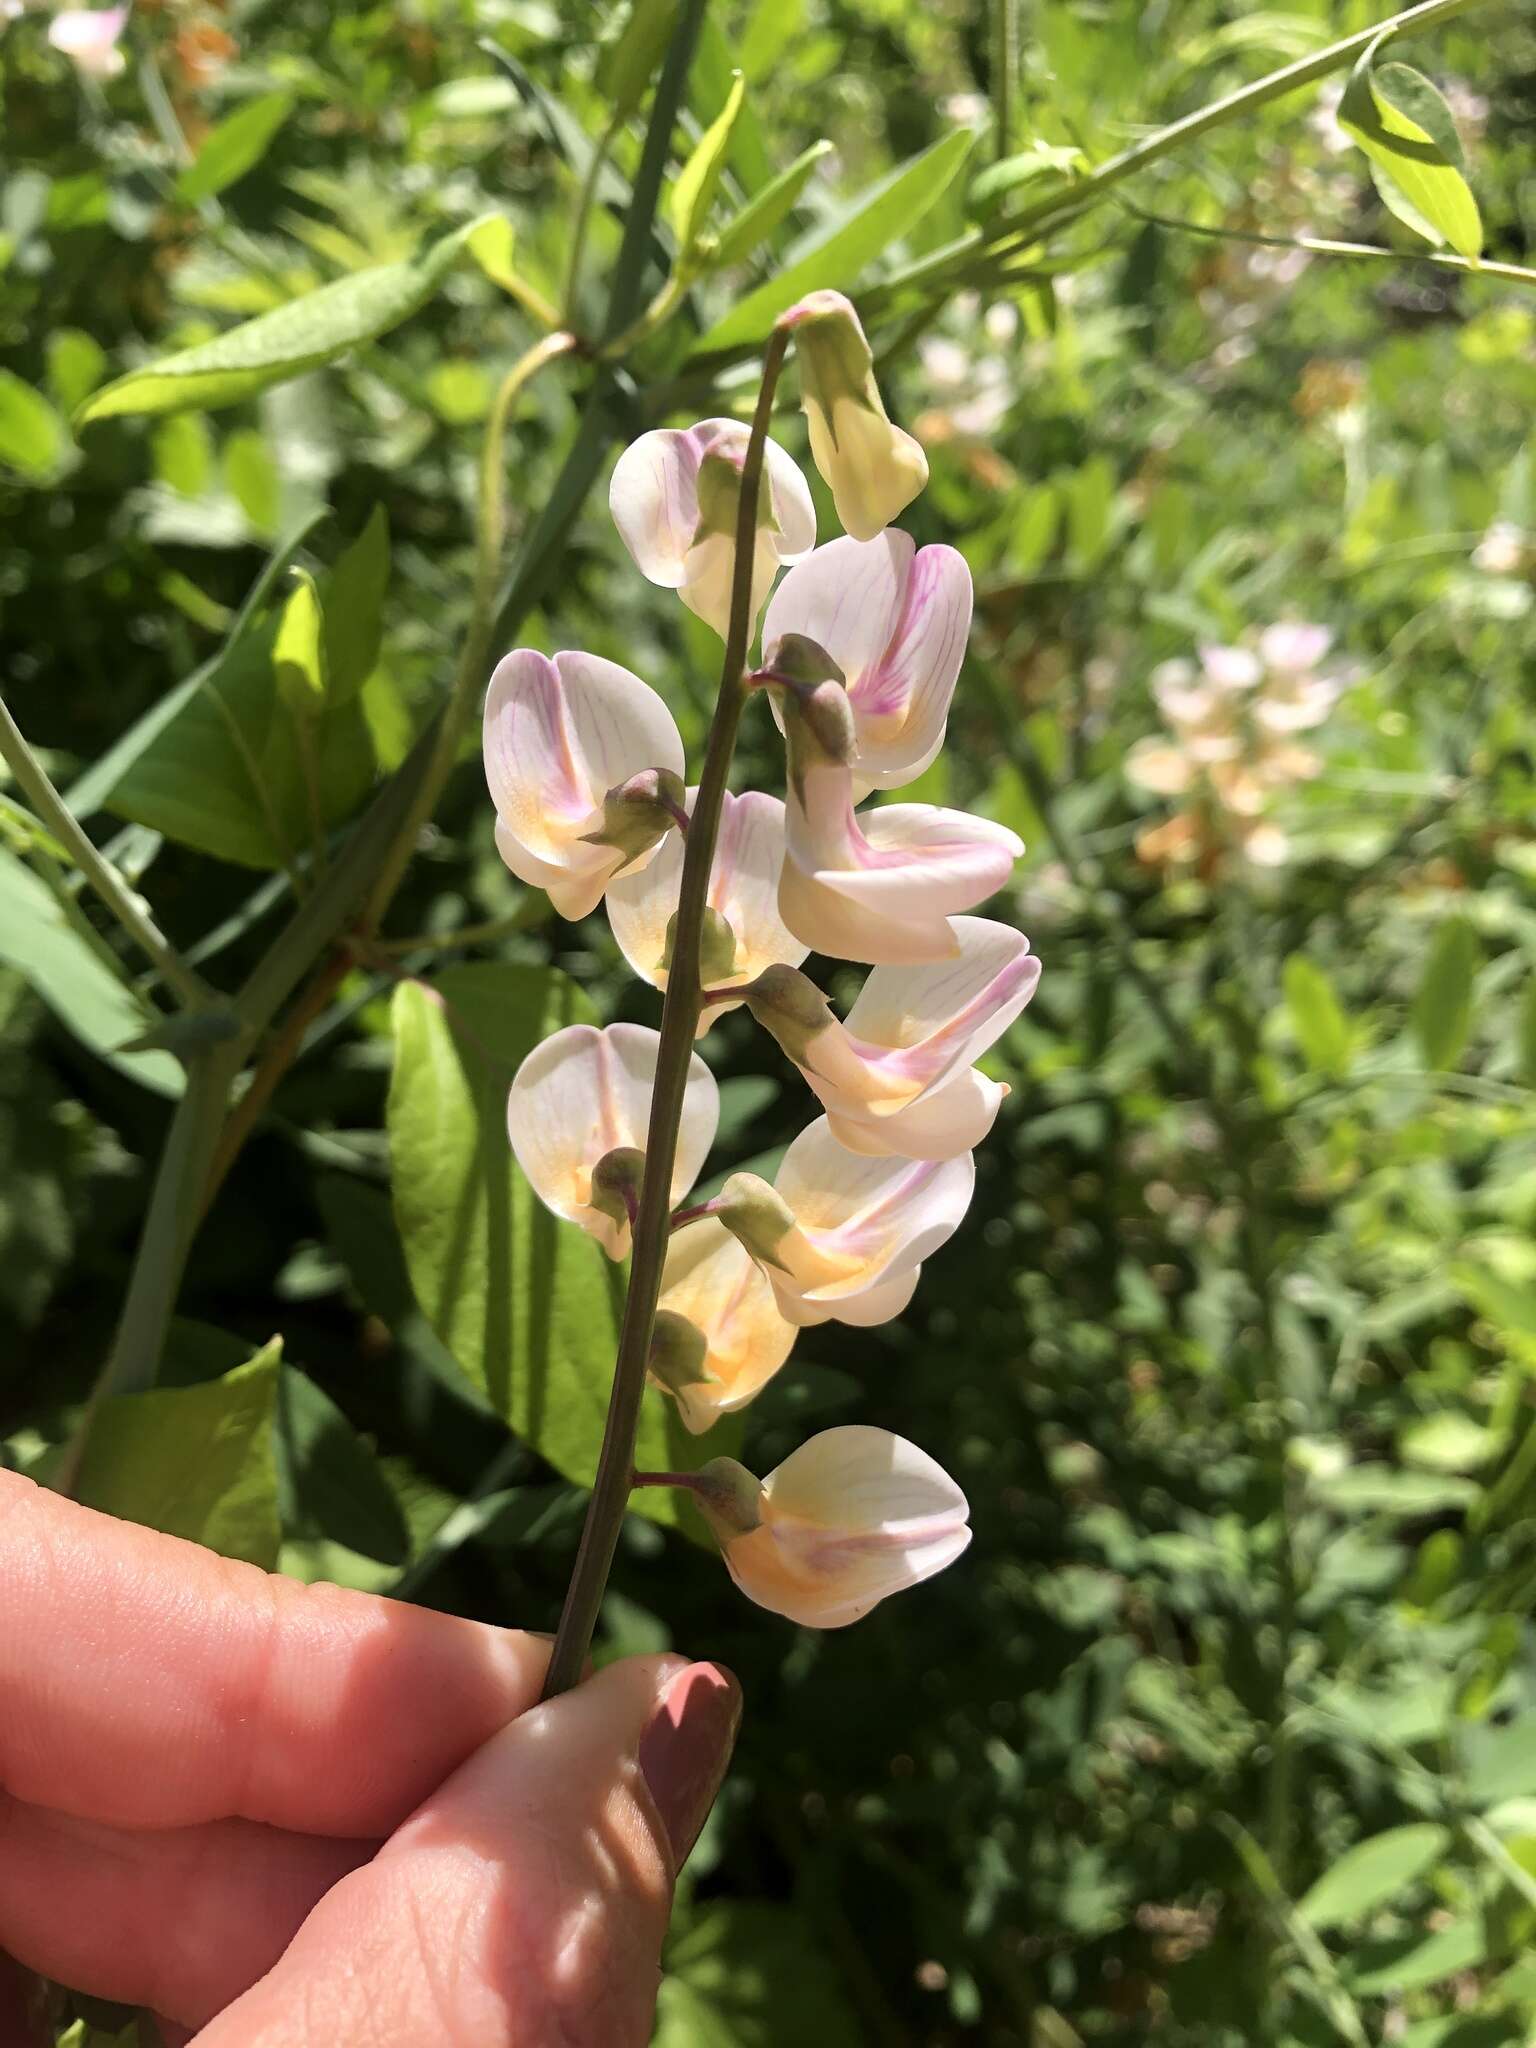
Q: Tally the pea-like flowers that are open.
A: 10